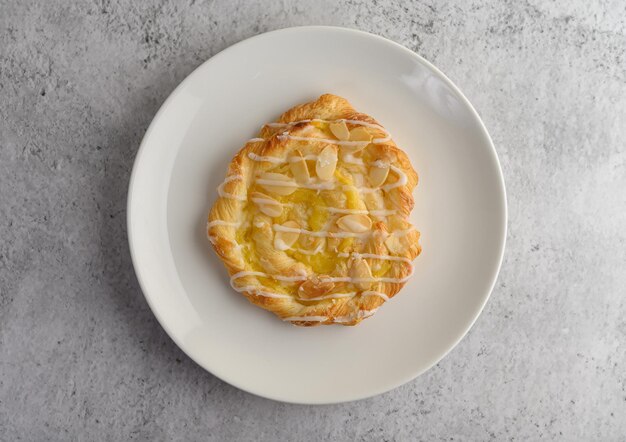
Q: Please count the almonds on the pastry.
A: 12